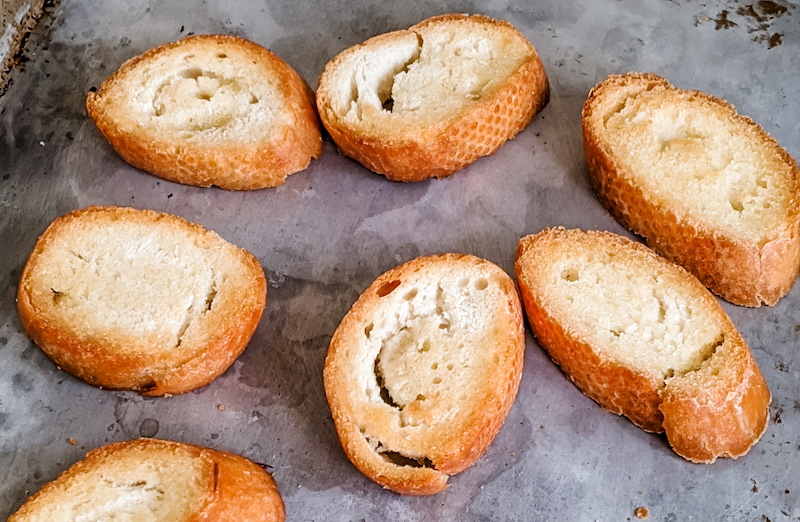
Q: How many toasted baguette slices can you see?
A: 7